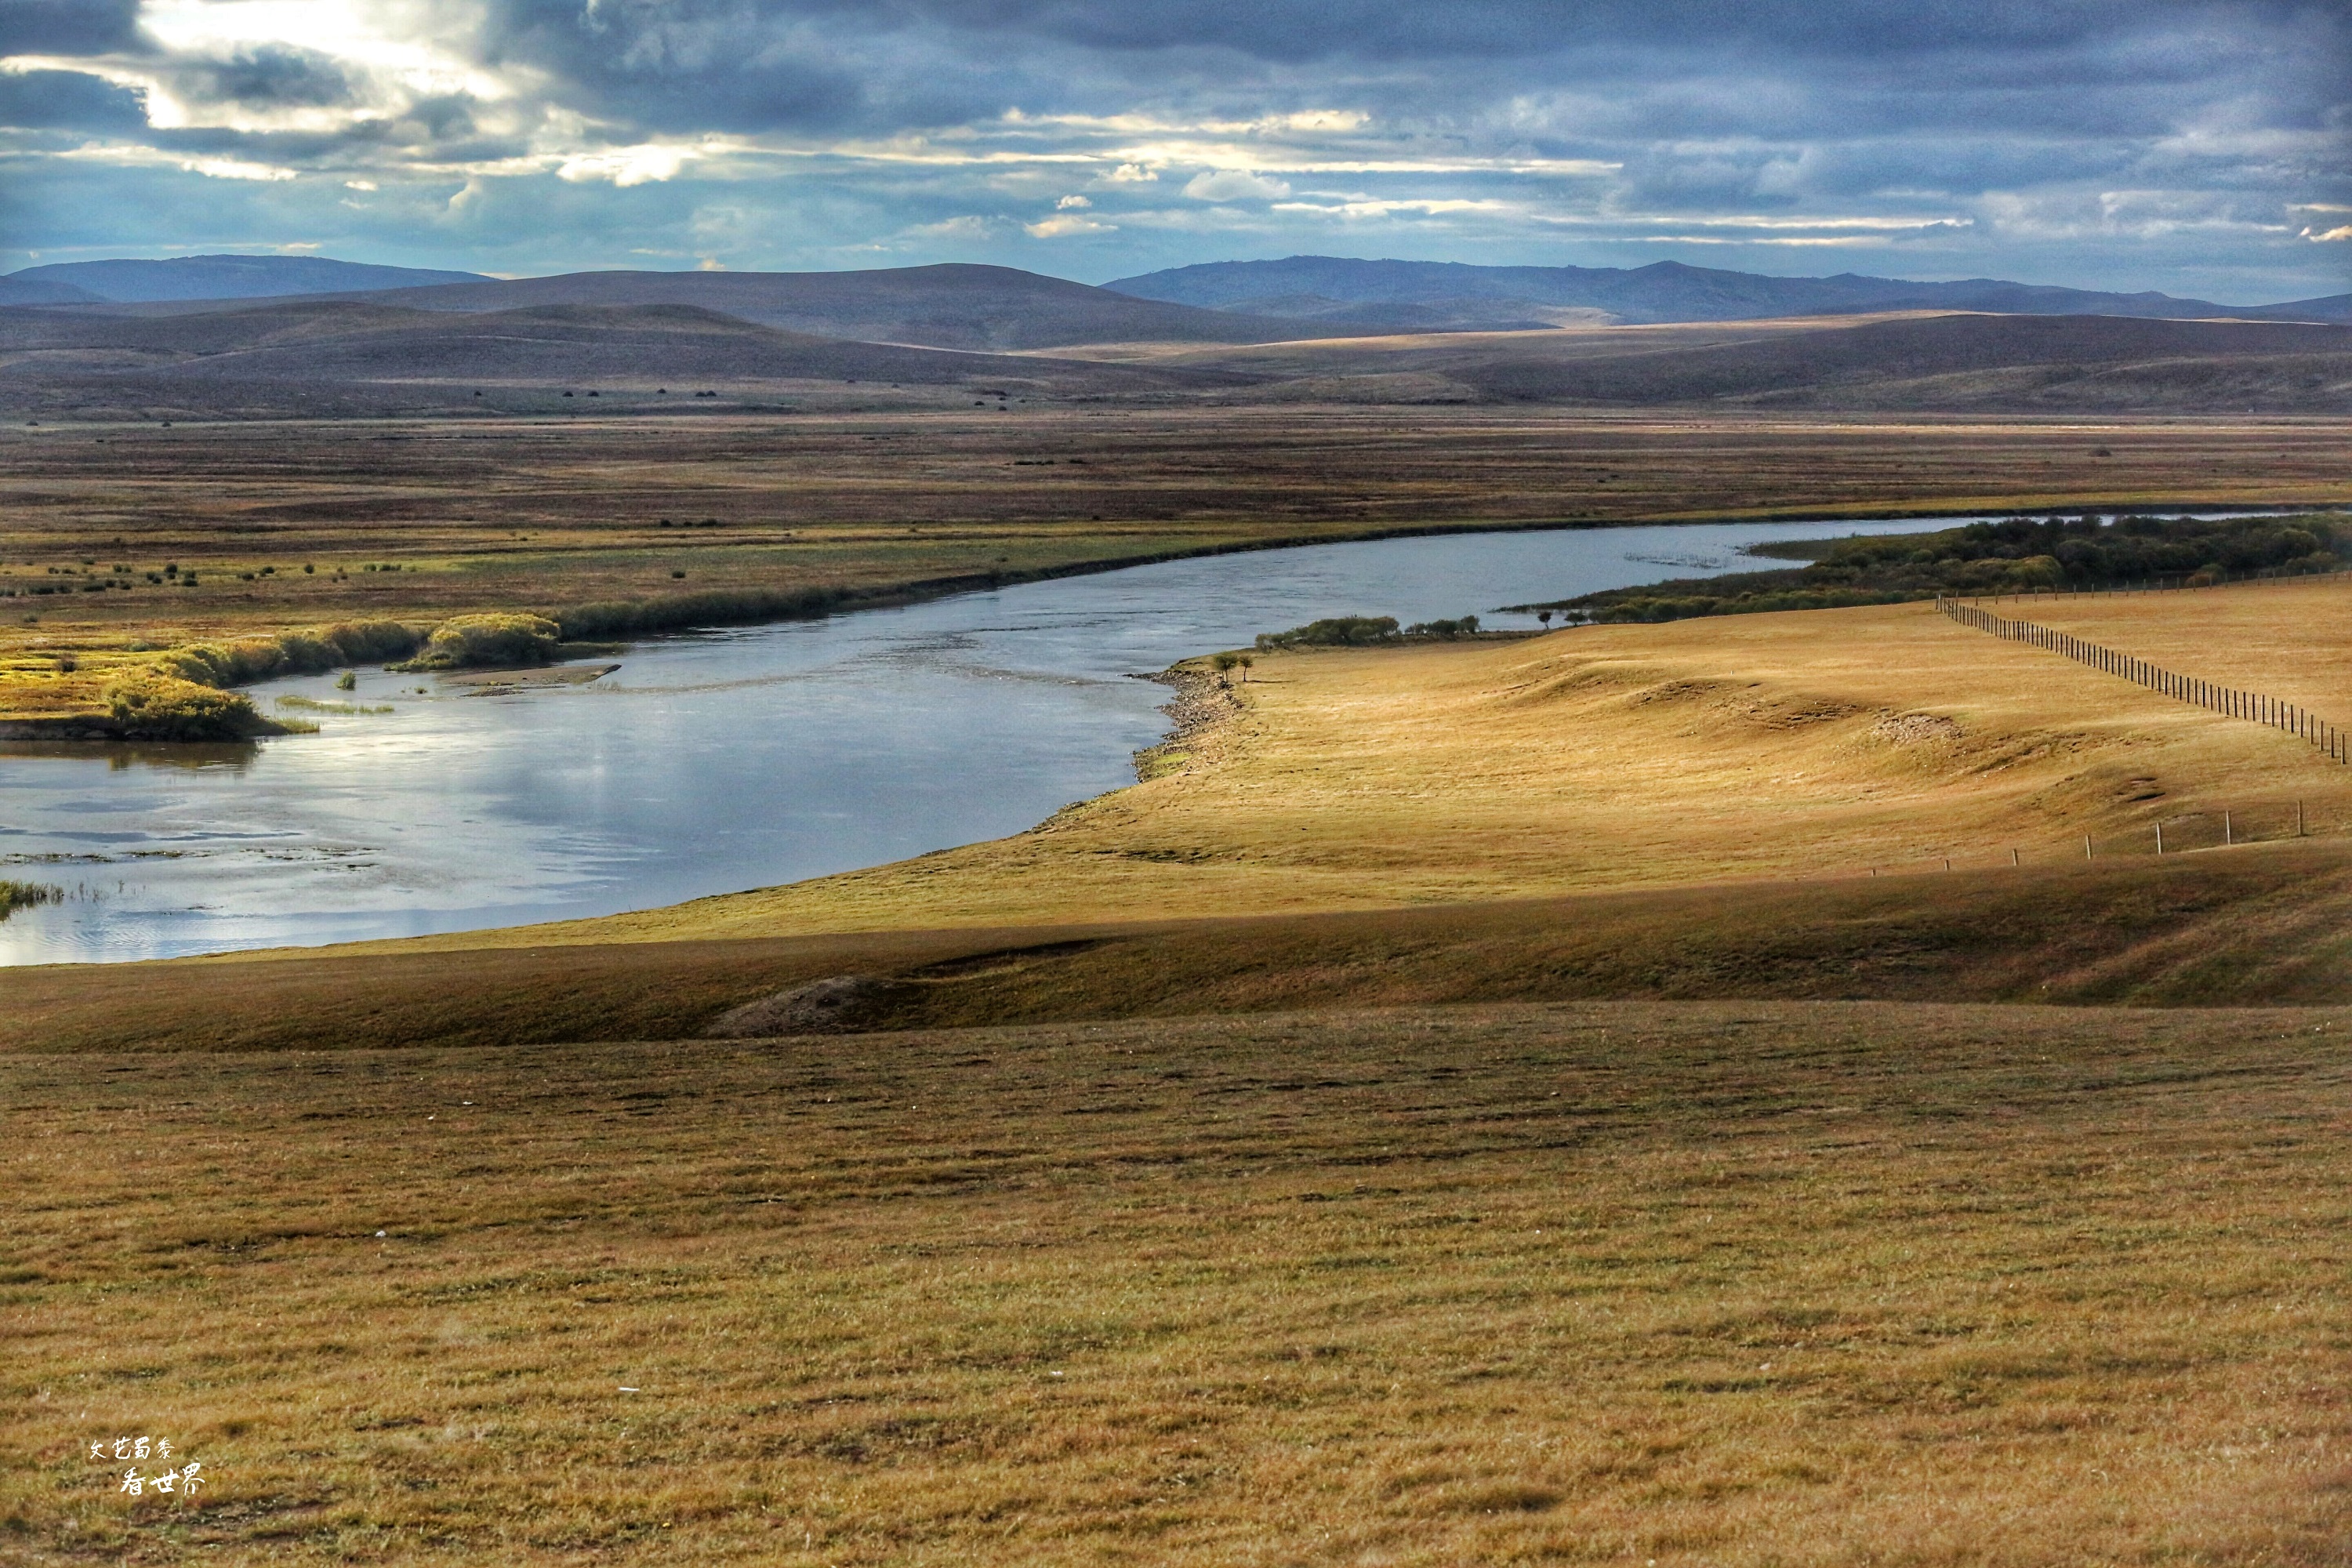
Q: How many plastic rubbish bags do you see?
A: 0